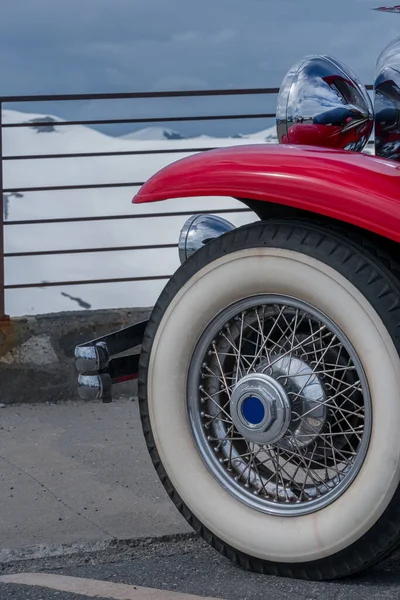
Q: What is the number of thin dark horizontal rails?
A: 7